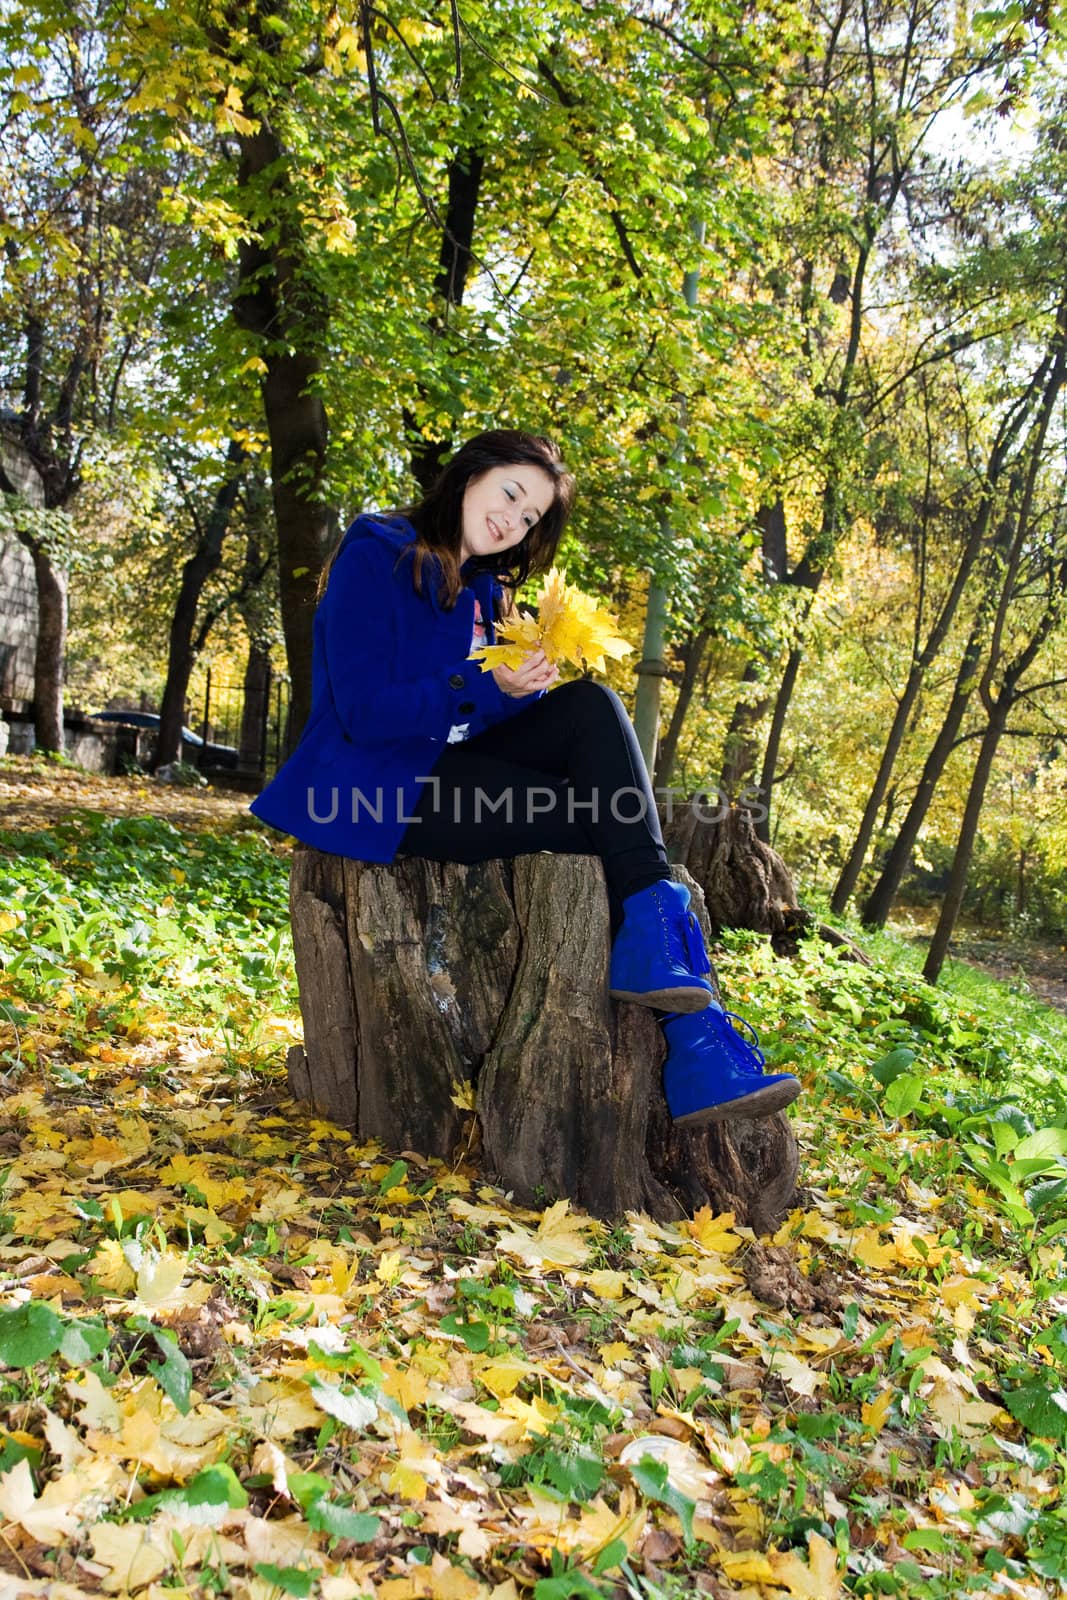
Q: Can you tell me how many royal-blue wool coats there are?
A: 1